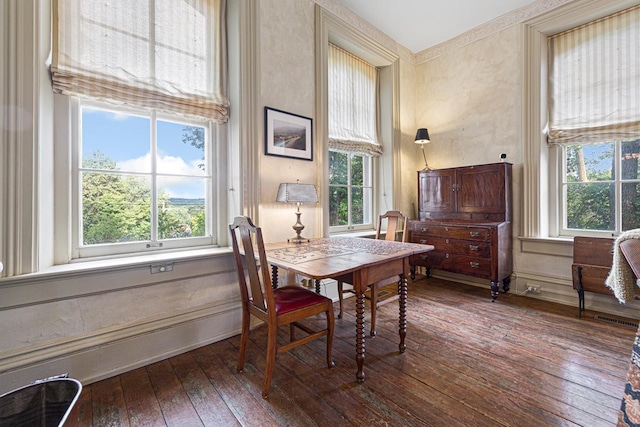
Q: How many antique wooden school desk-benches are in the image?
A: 1